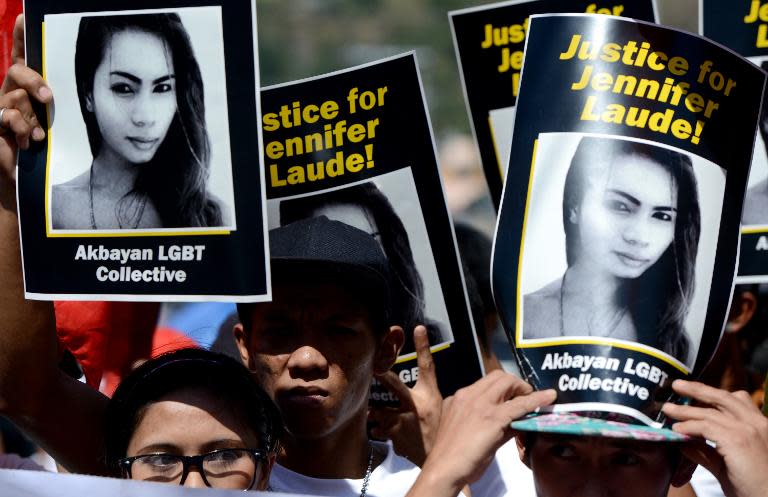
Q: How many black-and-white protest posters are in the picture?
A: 5